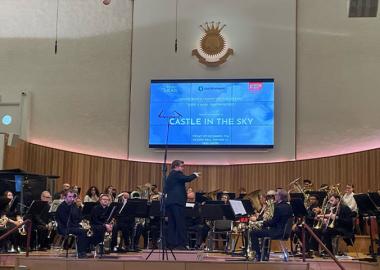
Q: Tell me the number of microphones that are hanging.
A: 2